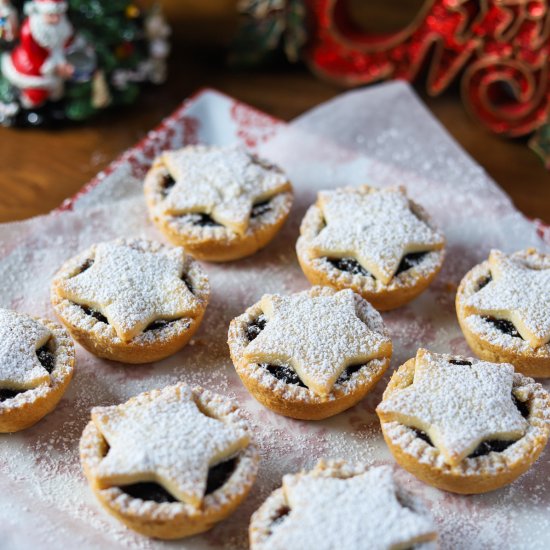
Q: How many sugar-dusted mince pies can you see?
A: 9